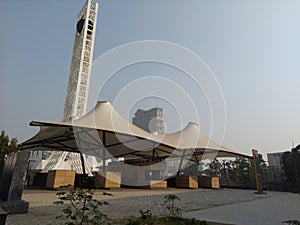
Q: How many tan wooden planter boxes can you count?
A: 5